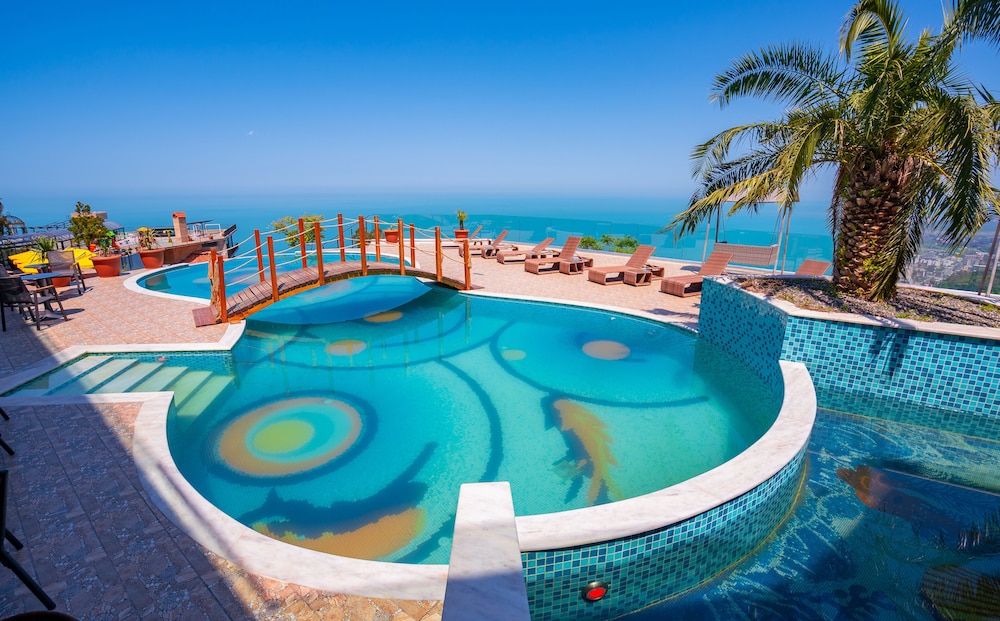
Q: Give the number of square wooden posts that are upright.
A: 13